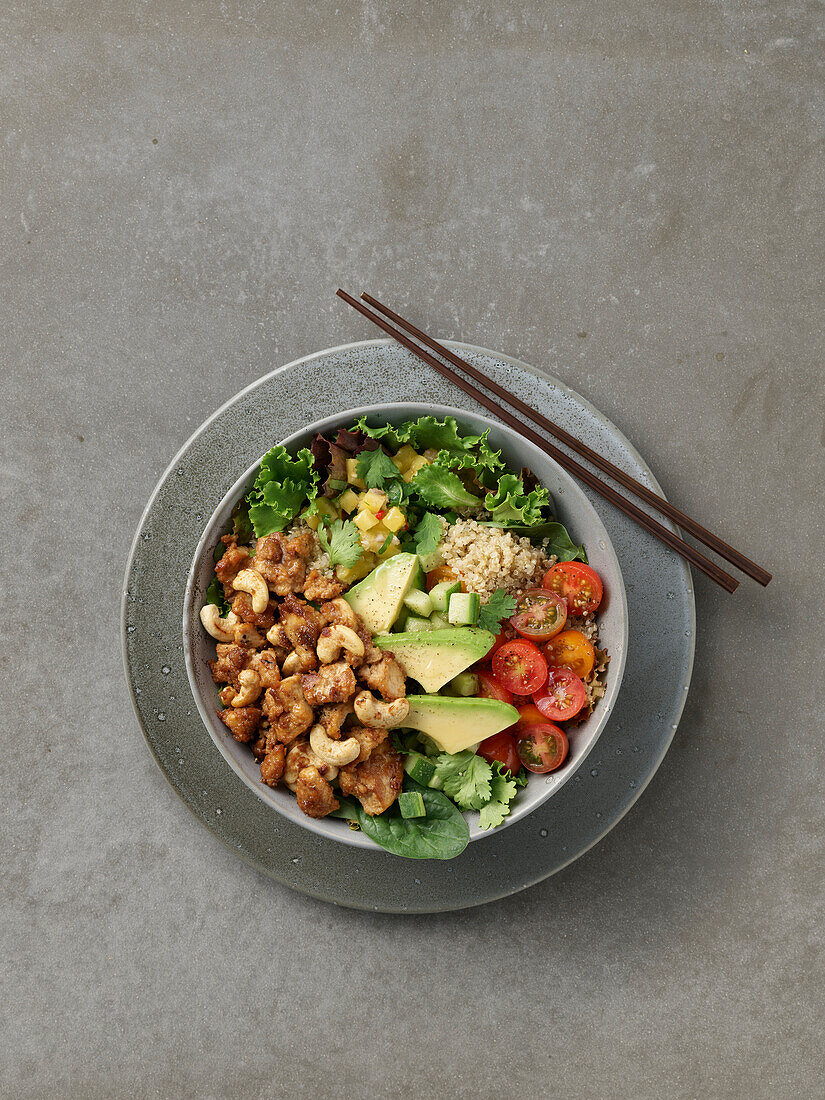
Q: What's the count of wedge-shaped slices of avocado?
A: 3